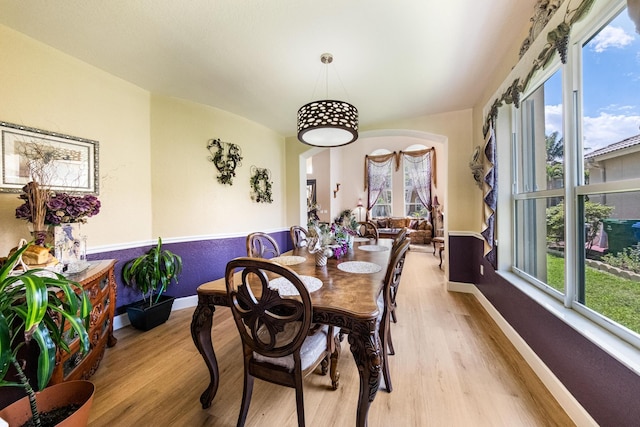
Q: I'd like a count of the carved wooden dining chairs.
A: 6